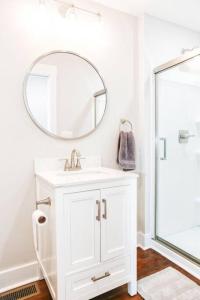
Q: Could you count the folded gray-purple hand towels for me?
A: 1